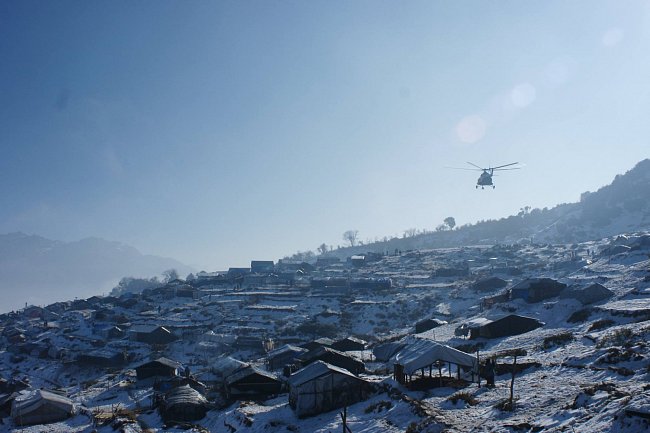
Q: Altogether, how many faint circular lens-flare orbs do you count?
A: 4